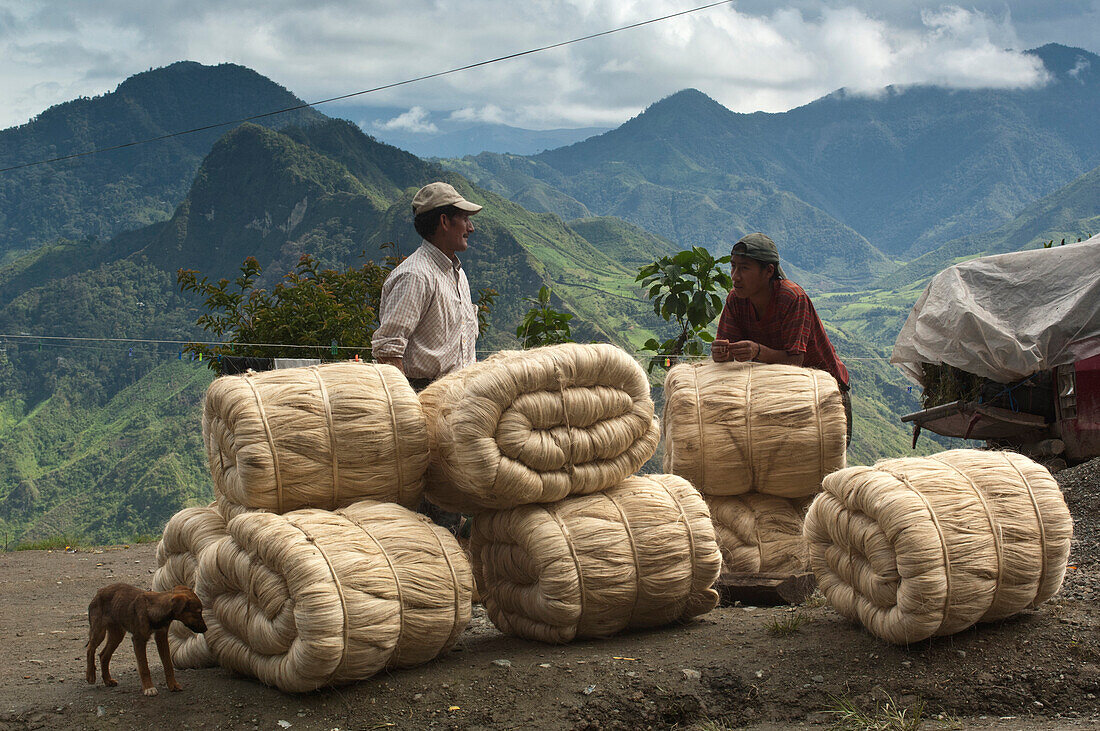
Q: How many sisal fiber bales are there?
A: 8